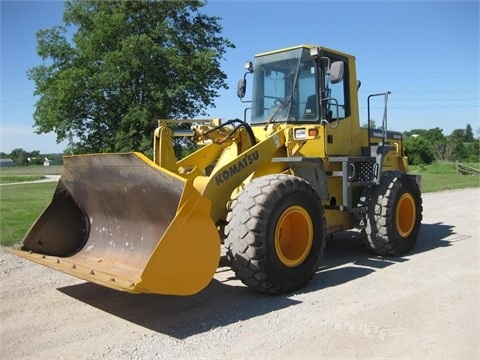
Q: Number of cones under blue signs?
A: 0